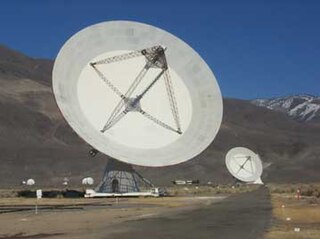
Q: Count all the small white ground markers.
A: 3